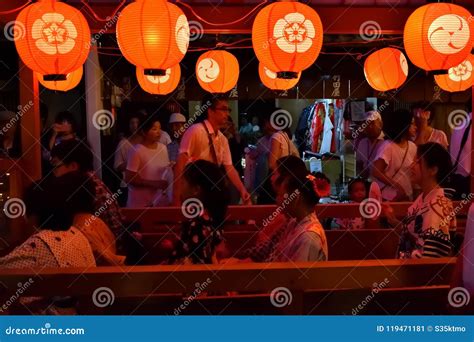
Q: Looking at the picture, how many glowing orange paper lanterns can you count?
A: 10